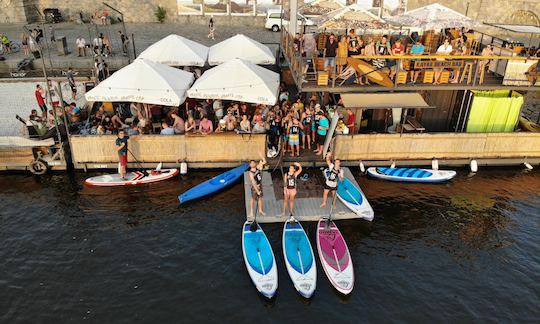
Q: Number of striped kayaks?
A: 1